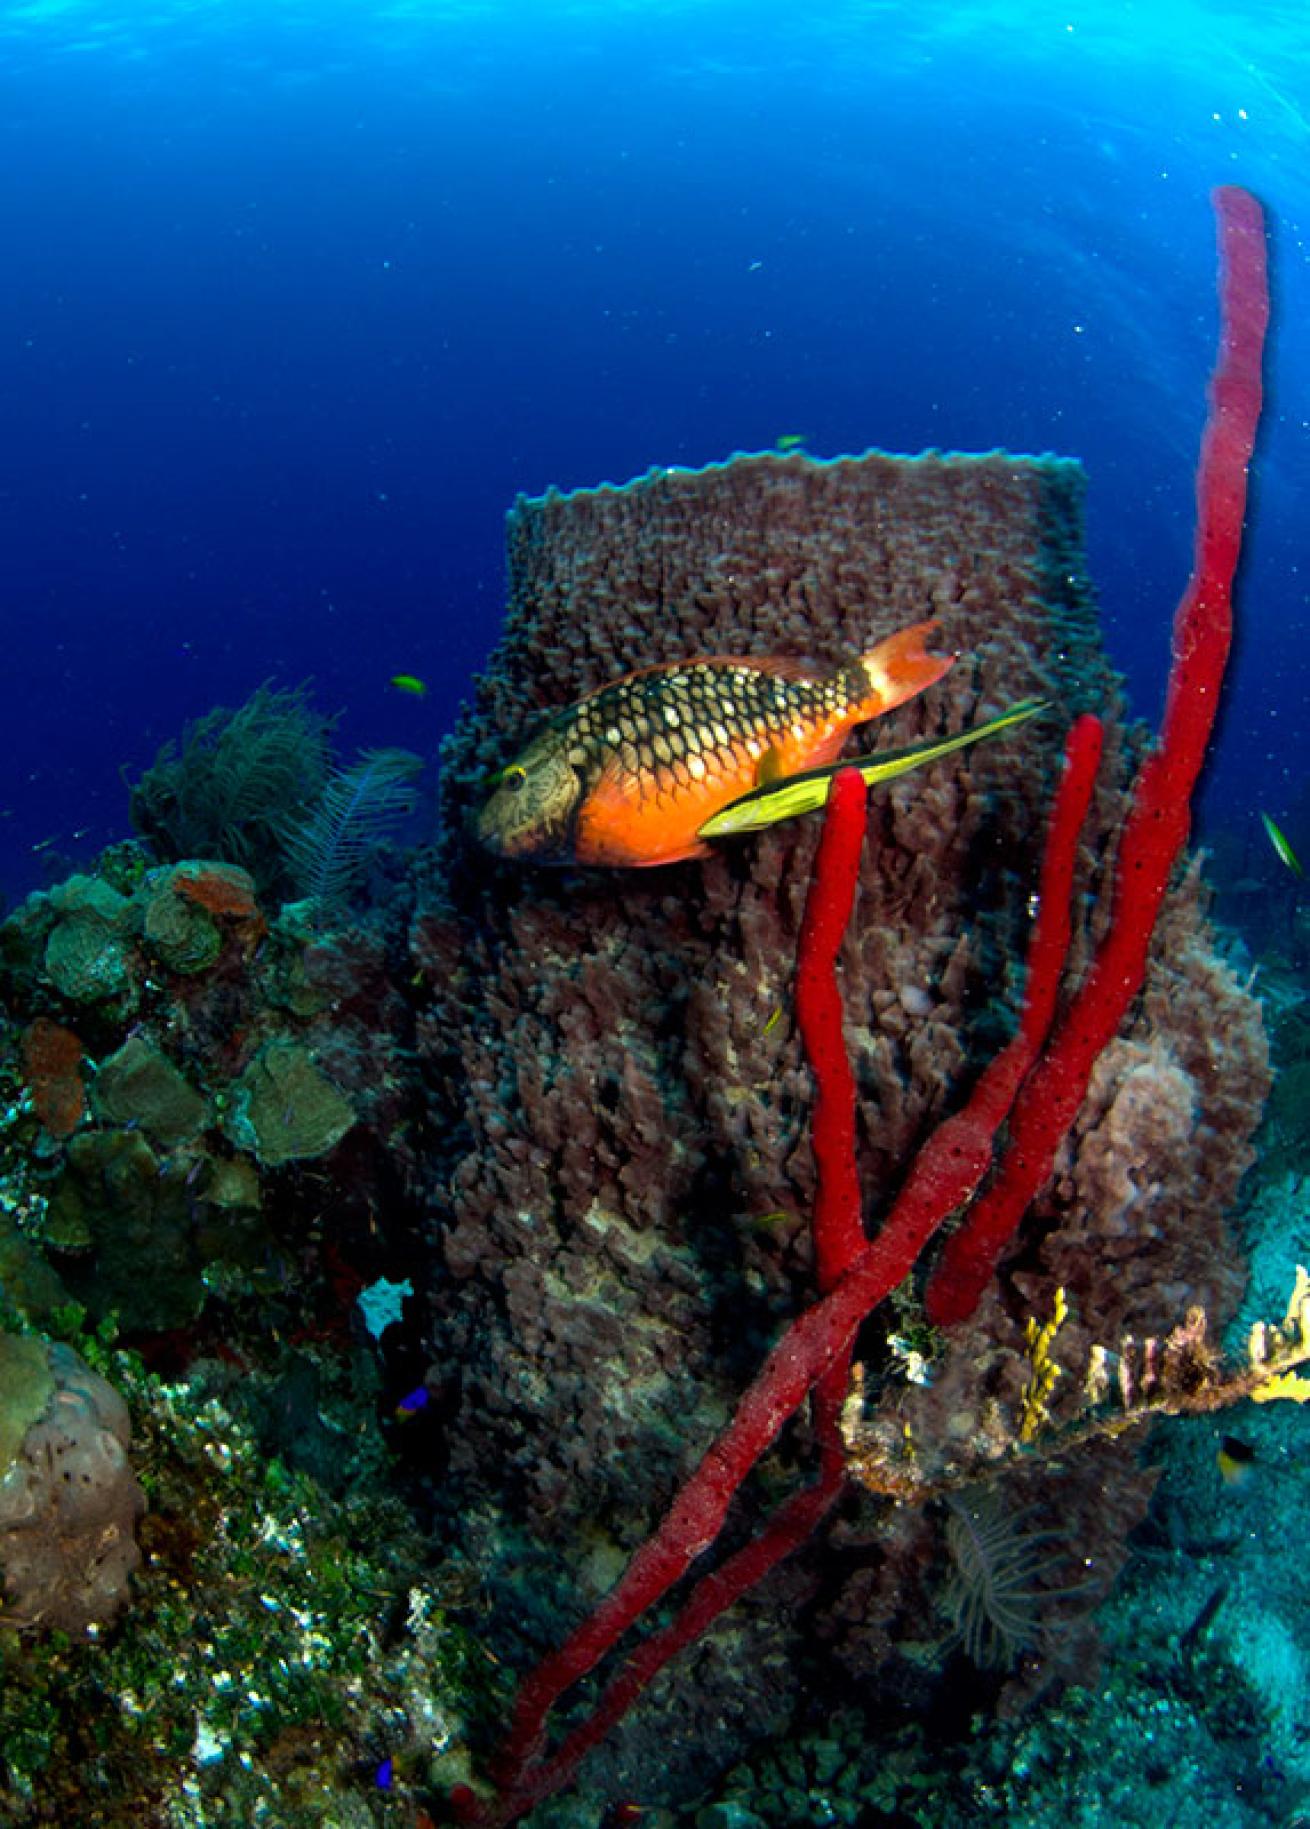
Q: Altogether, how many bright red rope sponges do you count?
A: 3